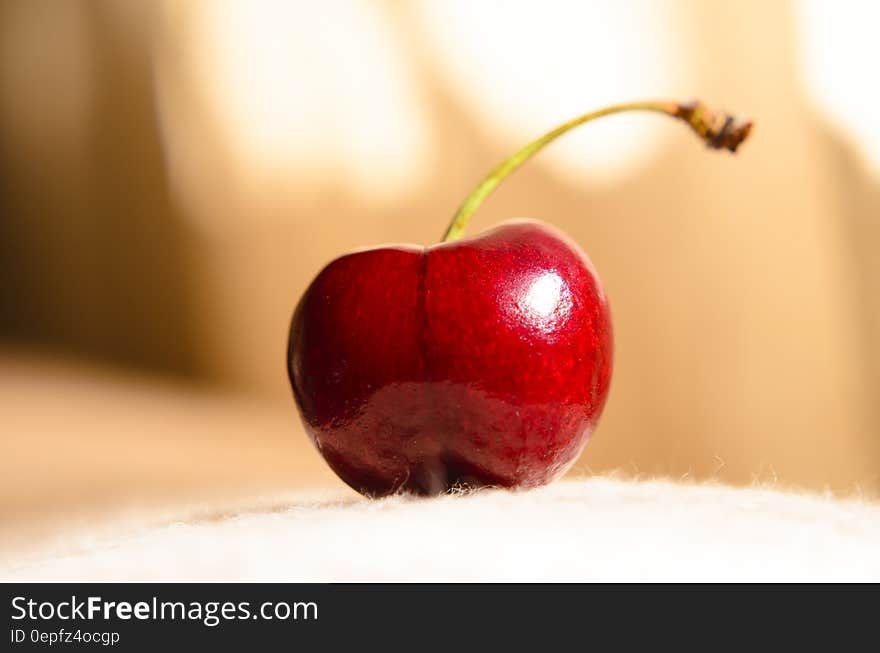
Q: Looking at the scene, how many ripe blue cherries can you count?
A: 0